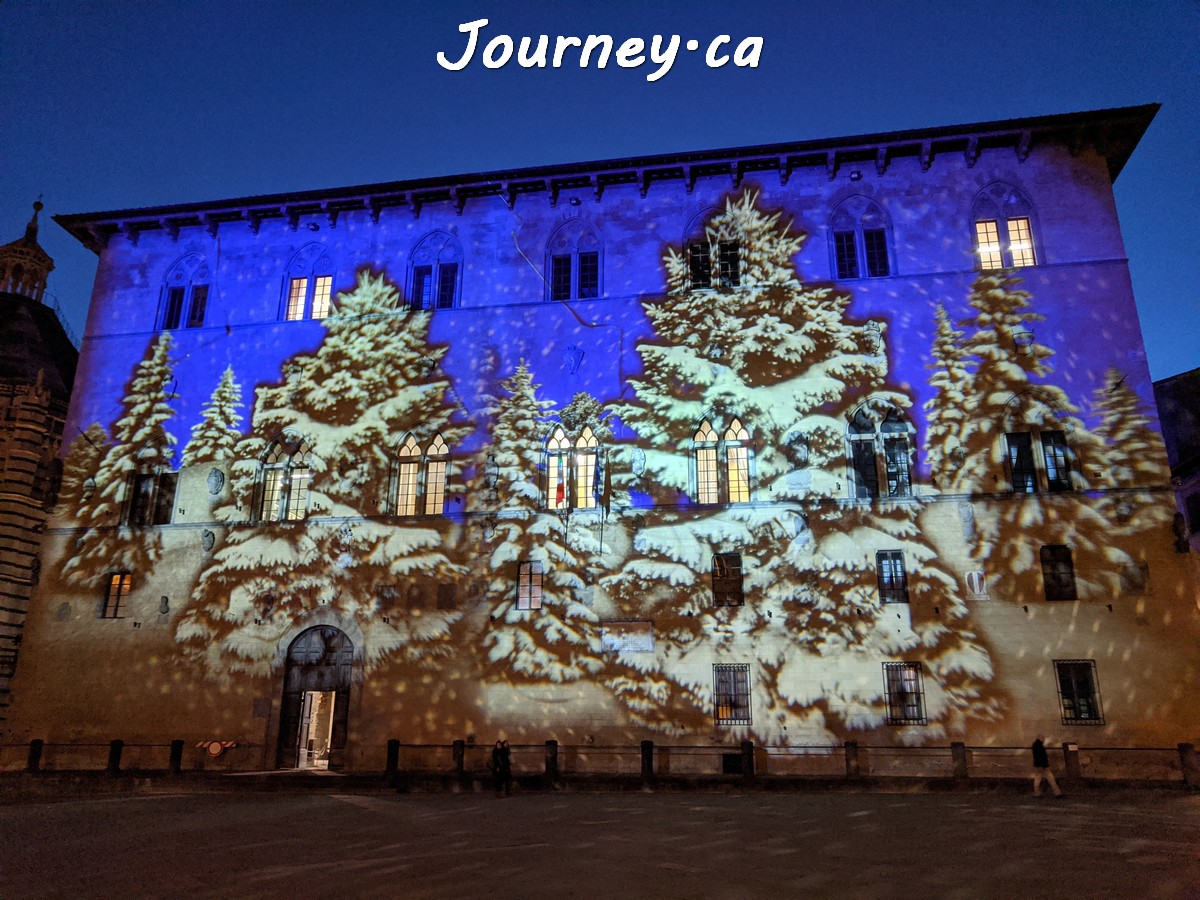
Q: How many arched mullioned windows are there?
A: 14